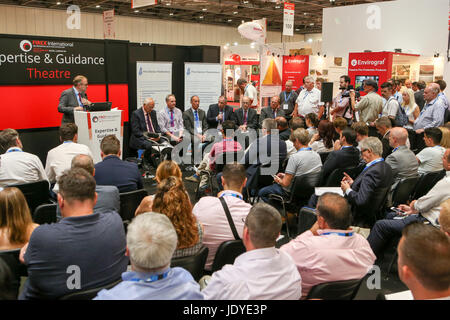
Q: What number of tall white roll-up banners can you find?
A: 2